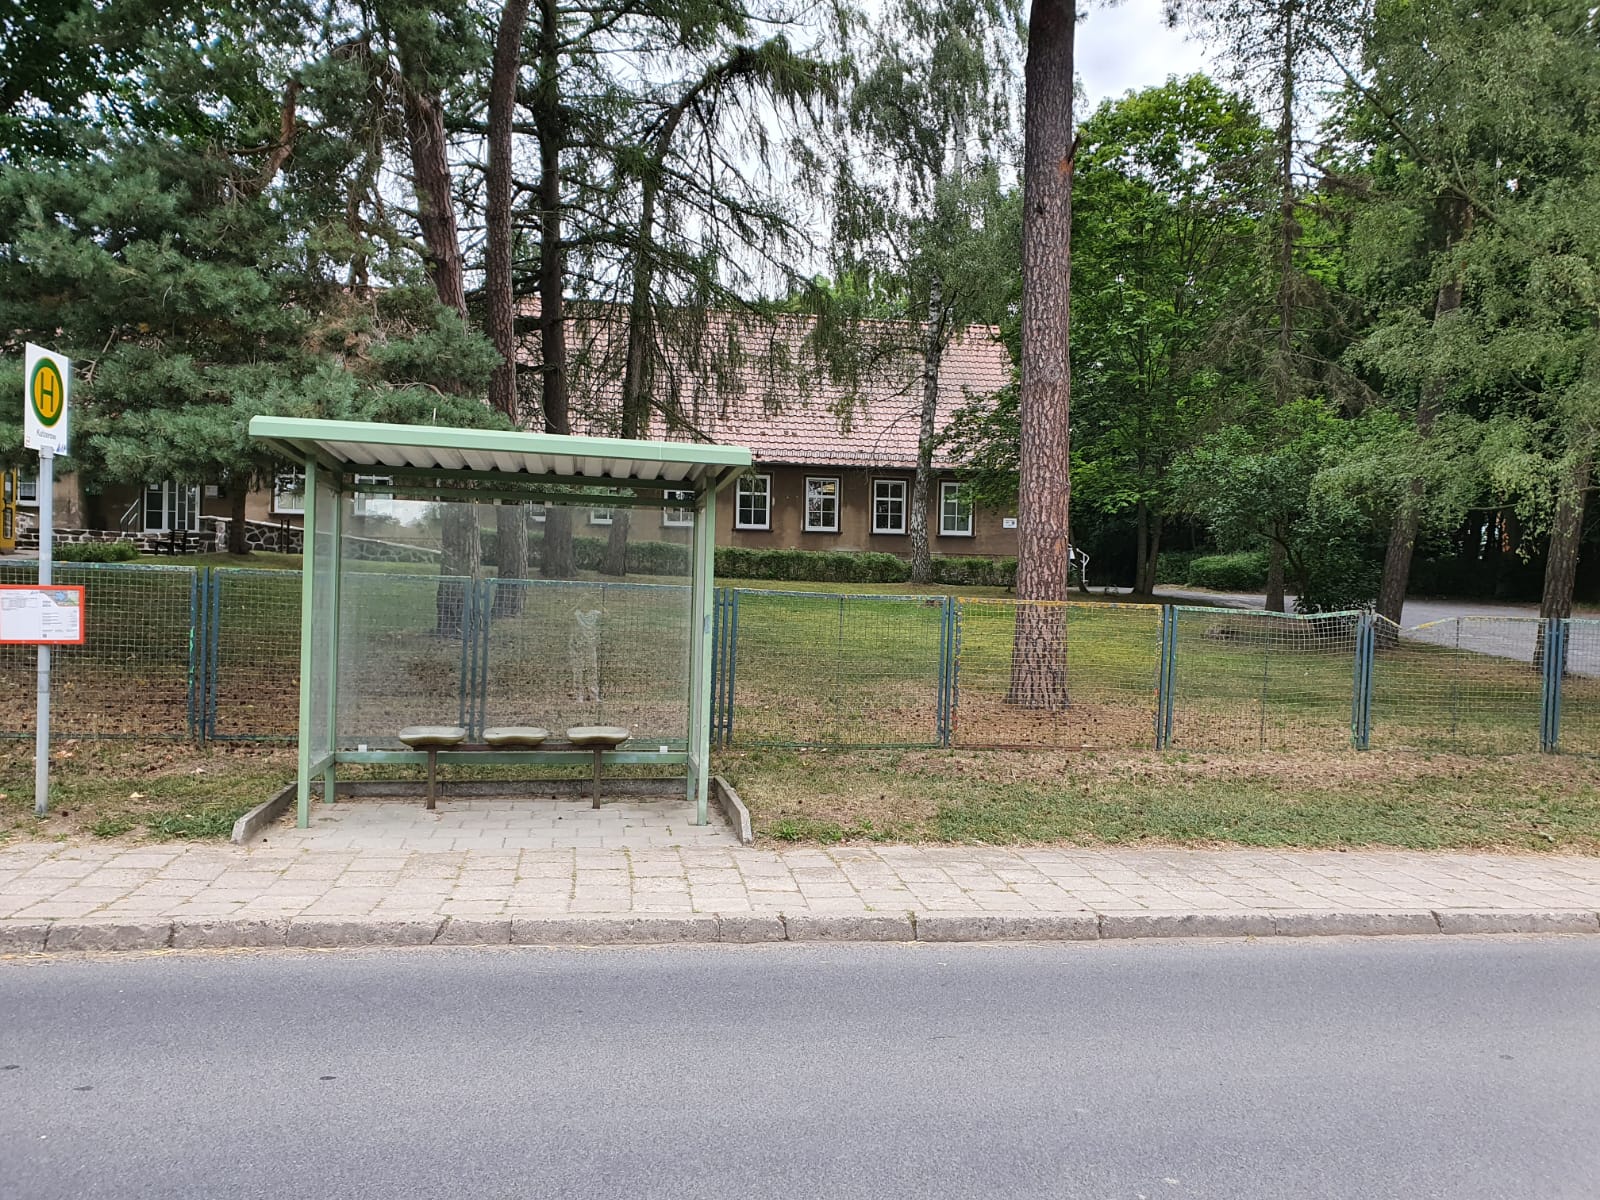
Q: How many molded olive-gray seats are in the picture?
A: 3